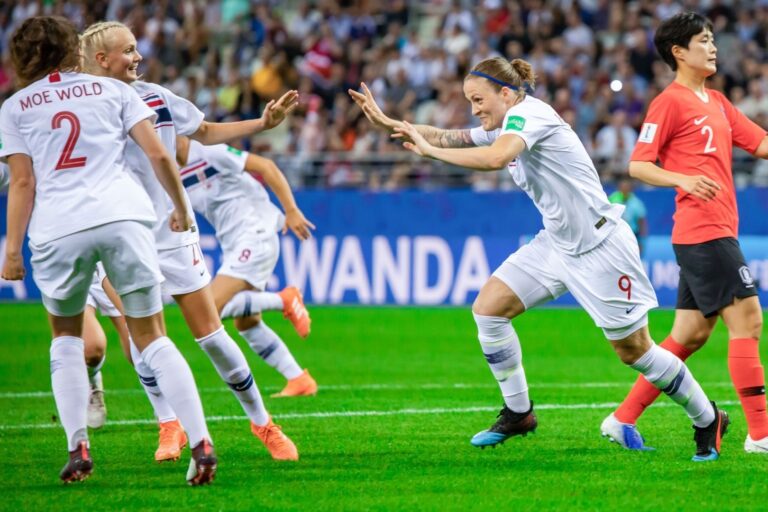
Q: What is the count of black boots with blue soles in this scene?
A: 2